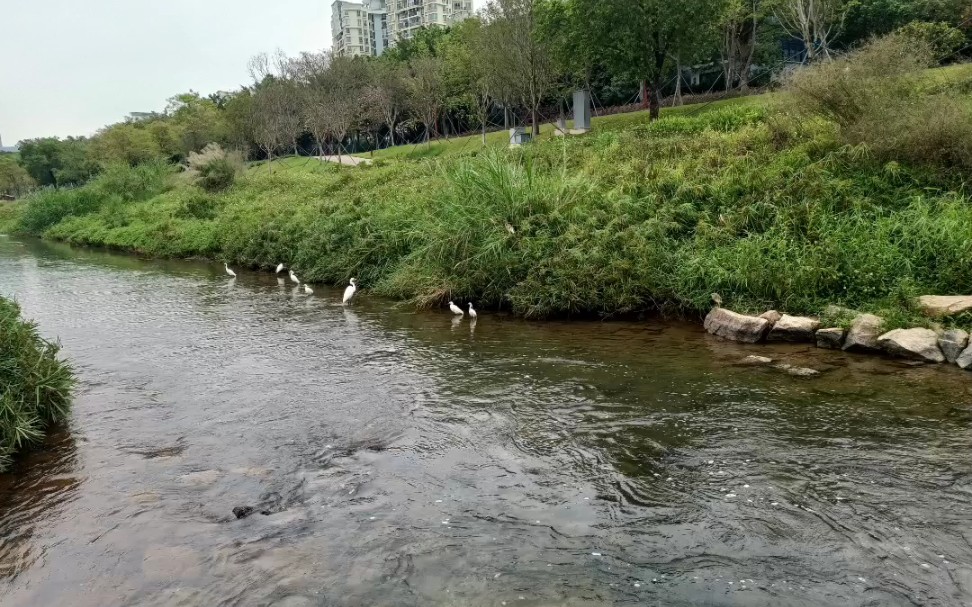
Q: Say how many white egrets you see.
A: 7